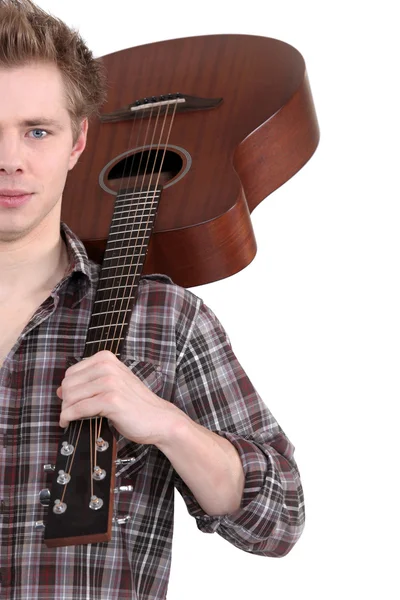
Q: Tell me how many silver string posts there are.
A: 6